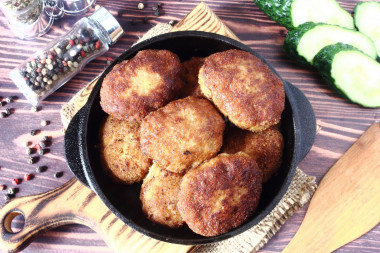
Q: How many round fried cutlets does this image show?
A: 8